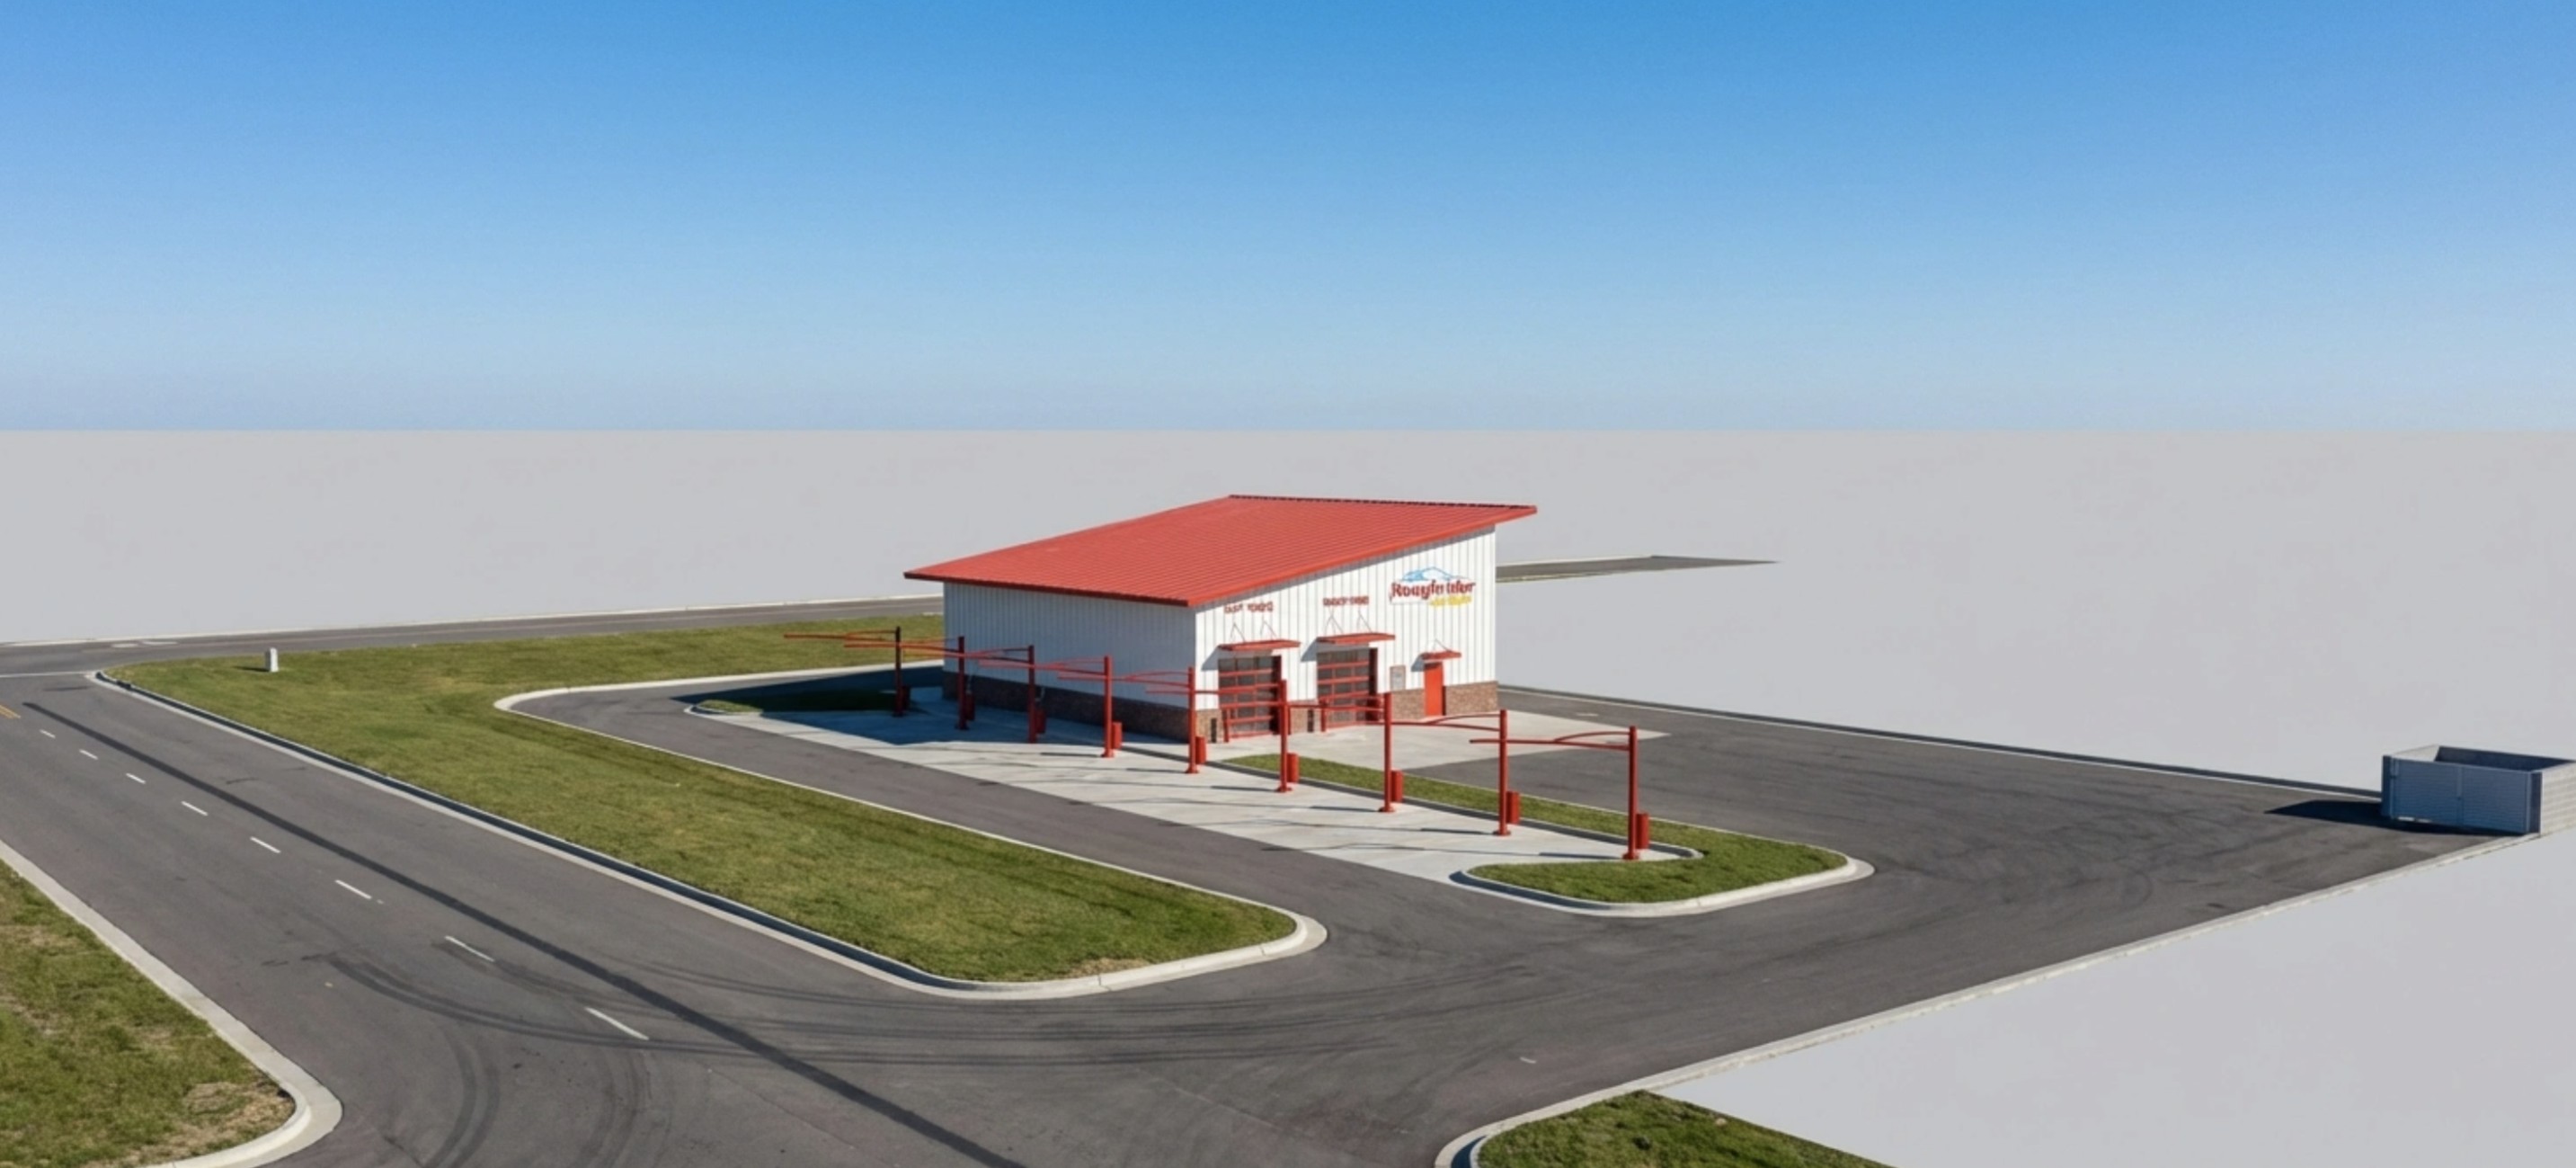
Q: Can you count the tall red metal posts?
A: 9